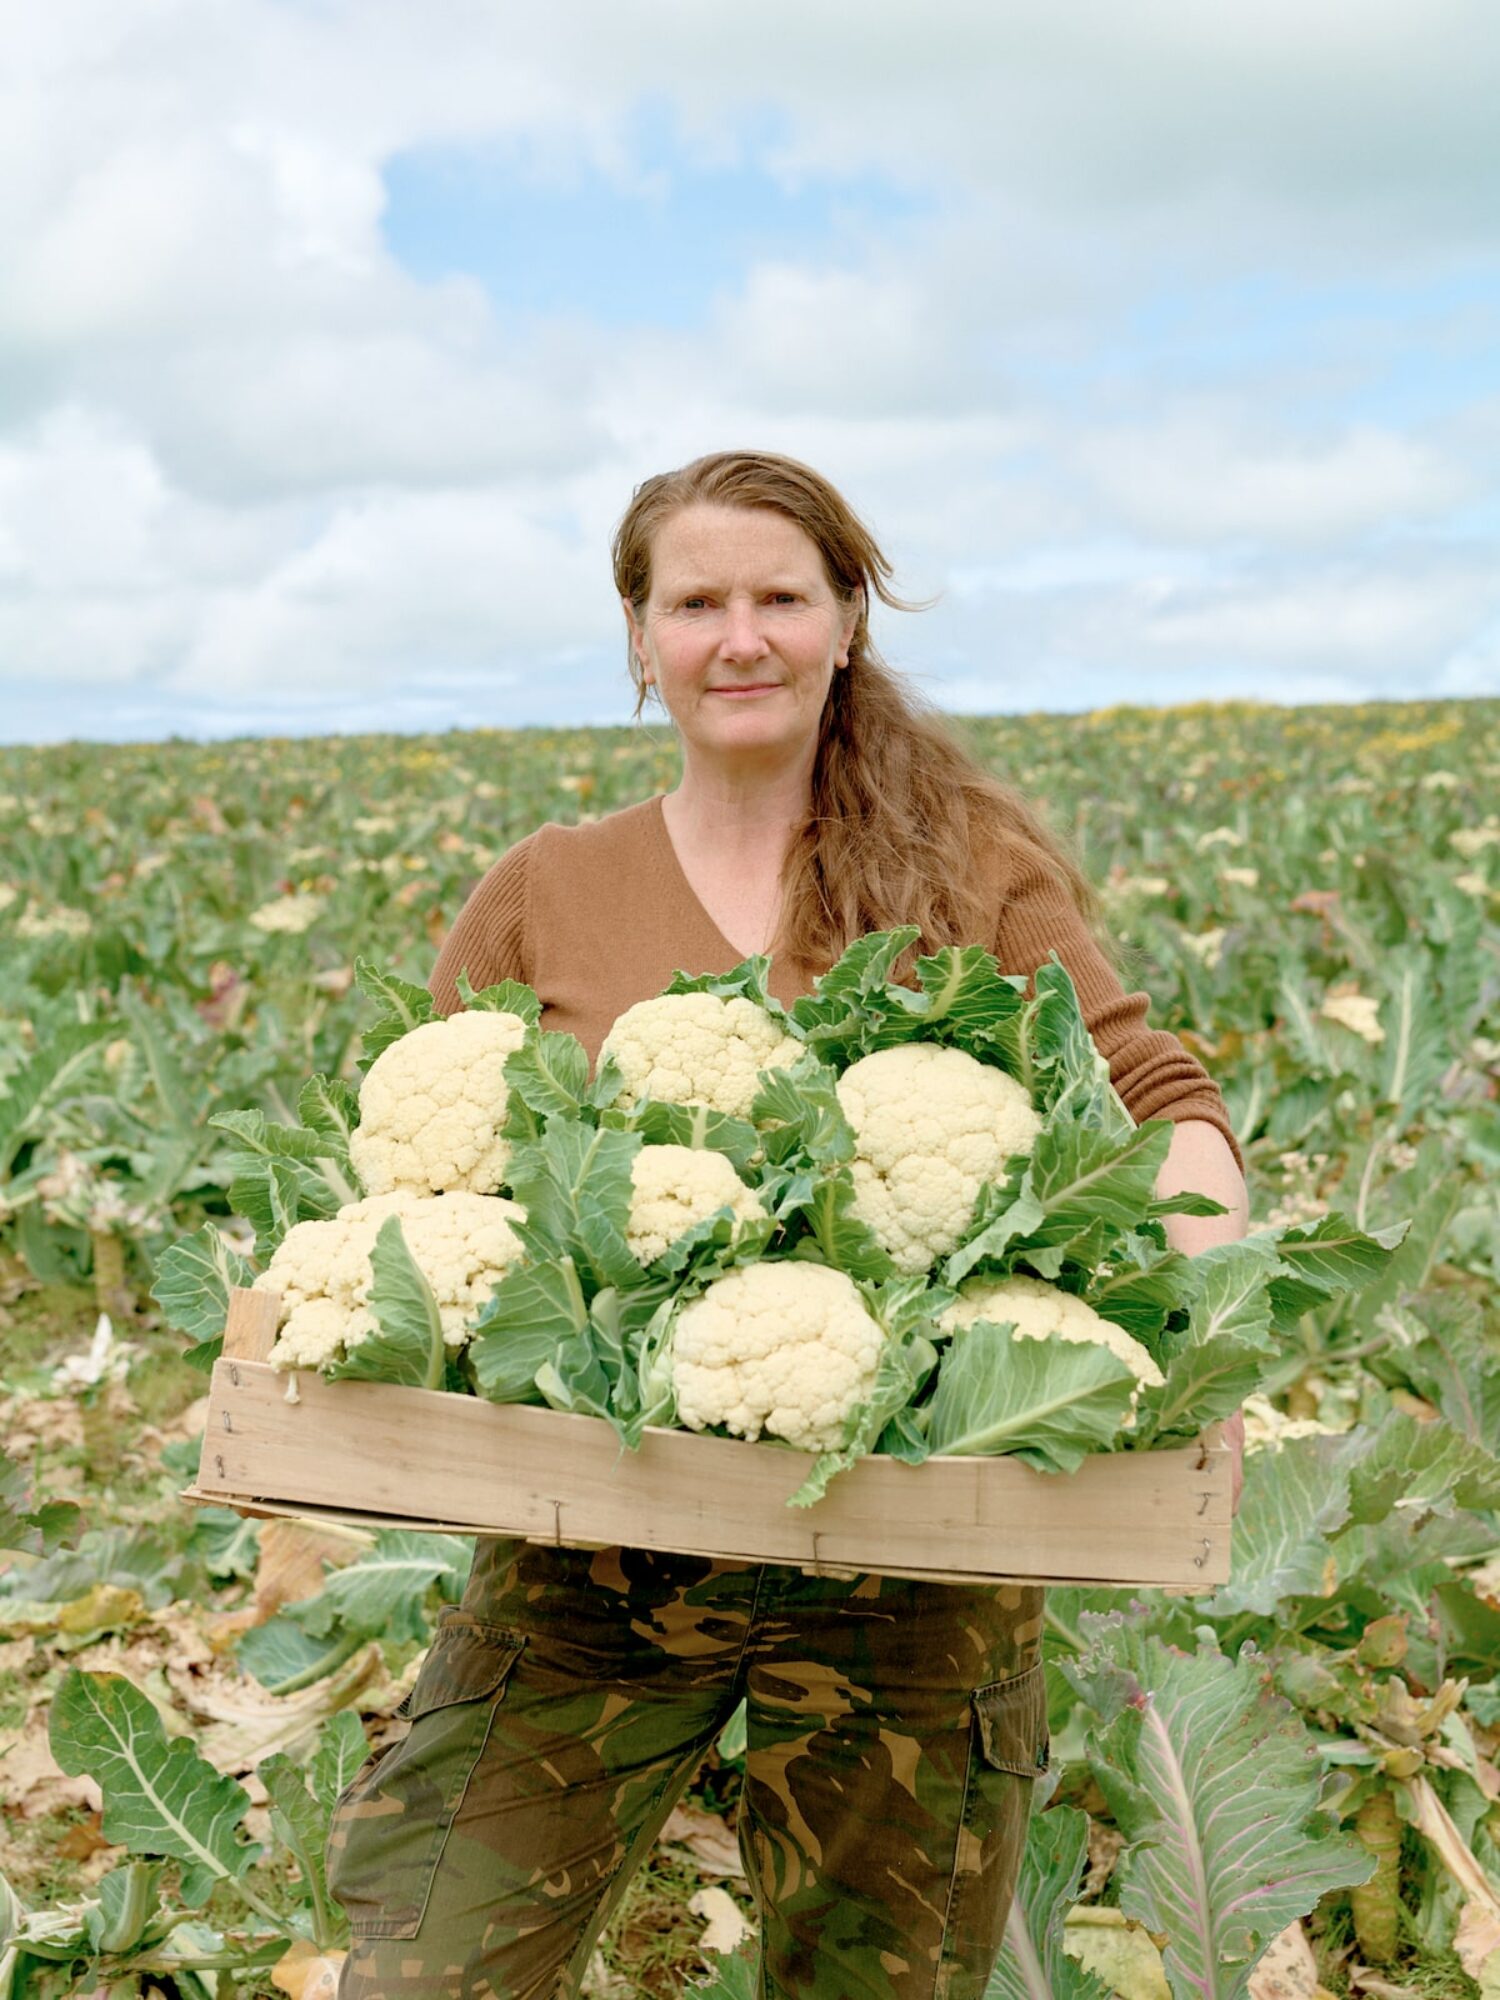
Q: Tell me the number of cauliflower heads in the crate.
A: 7